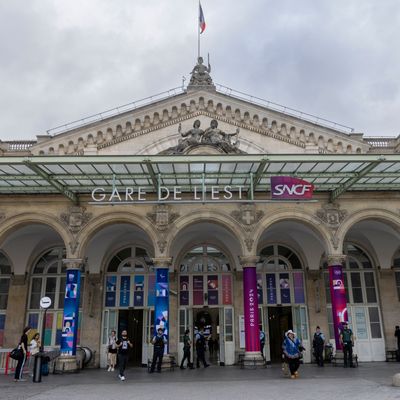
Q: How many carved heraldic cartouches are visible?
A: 4